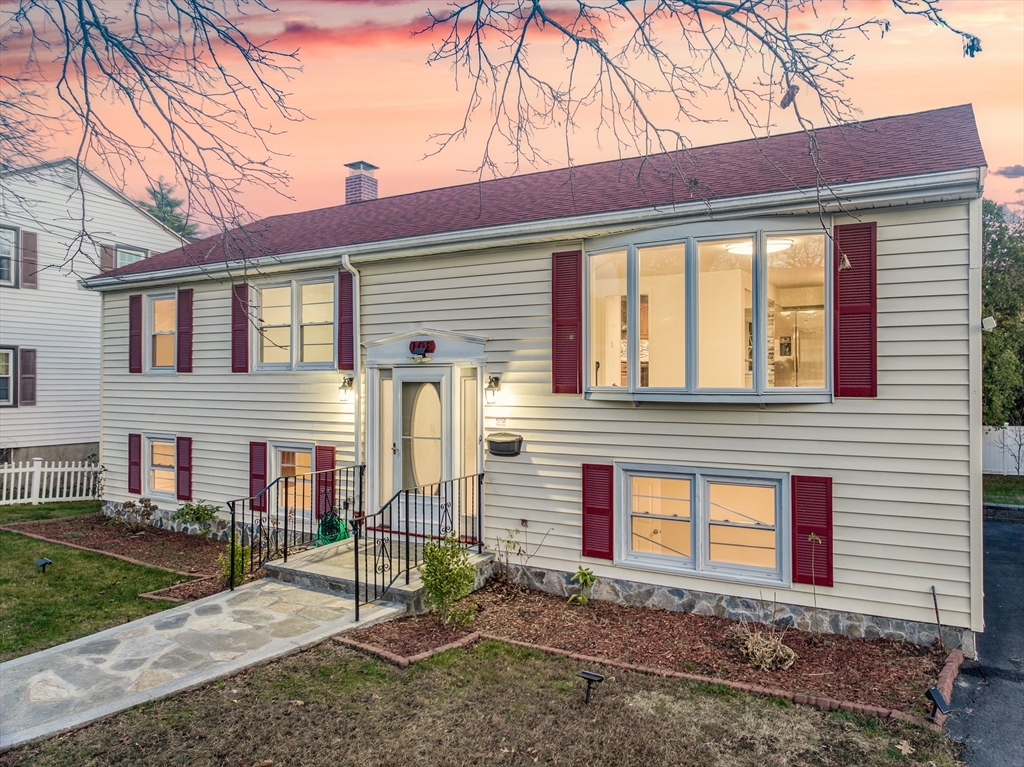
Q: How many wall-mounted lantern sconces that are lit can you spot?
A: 2